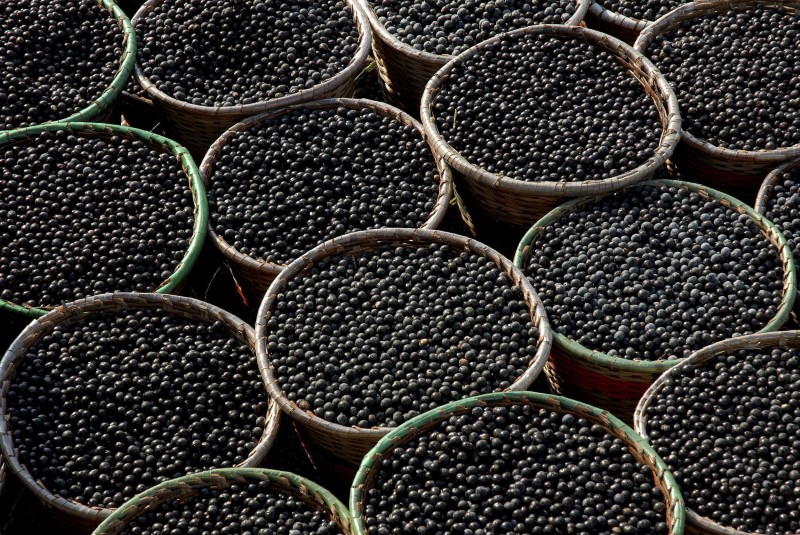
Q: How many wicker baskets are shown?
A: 15